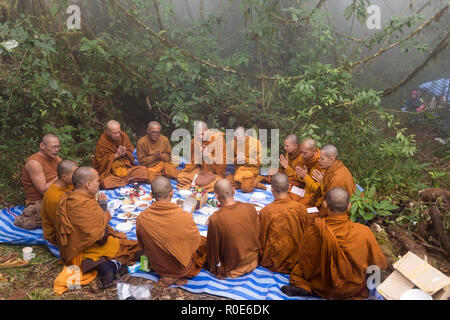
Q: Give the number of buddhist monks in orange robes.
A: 14